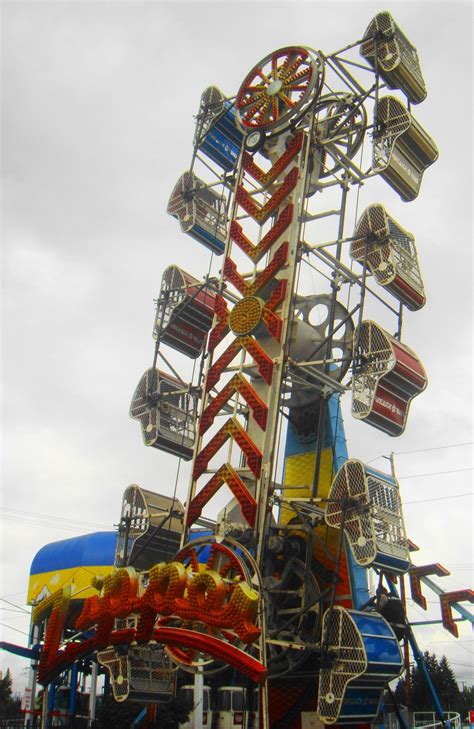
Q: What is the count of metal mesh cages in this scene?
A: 12